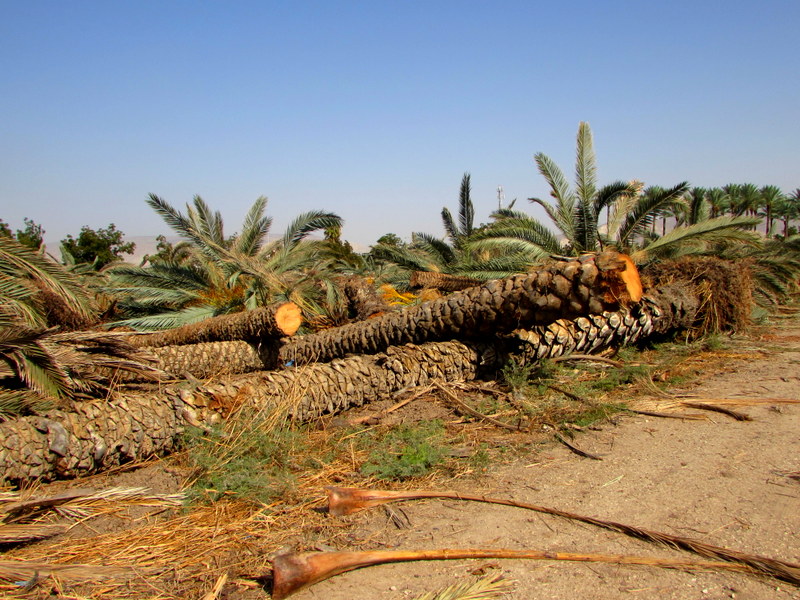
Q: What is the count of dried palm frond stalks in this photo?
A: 2